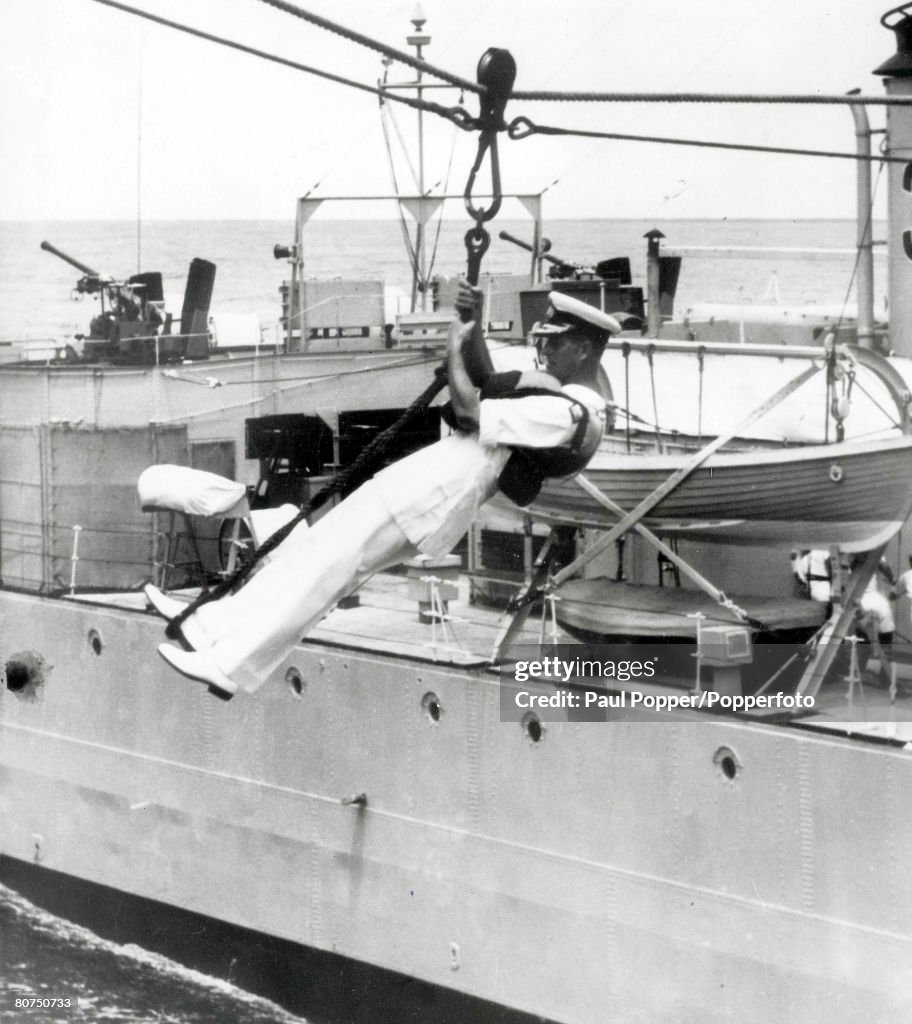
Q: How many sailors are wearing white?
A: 4